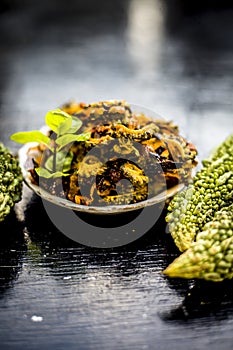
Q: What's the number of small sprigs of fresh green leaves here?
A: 1